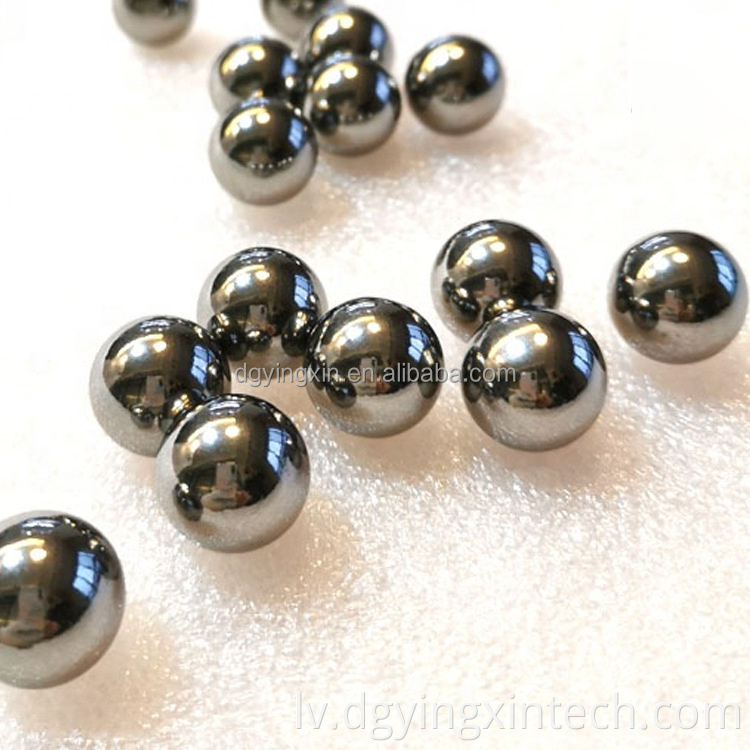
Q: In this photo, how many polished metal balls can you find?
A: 15